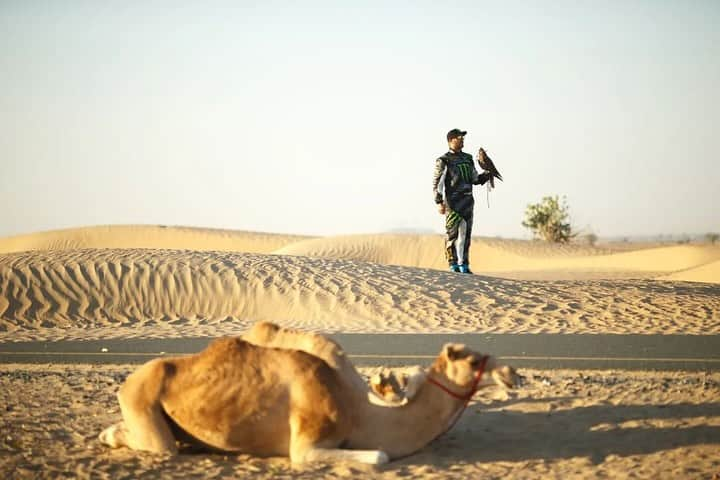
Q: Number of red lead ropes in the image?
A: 1